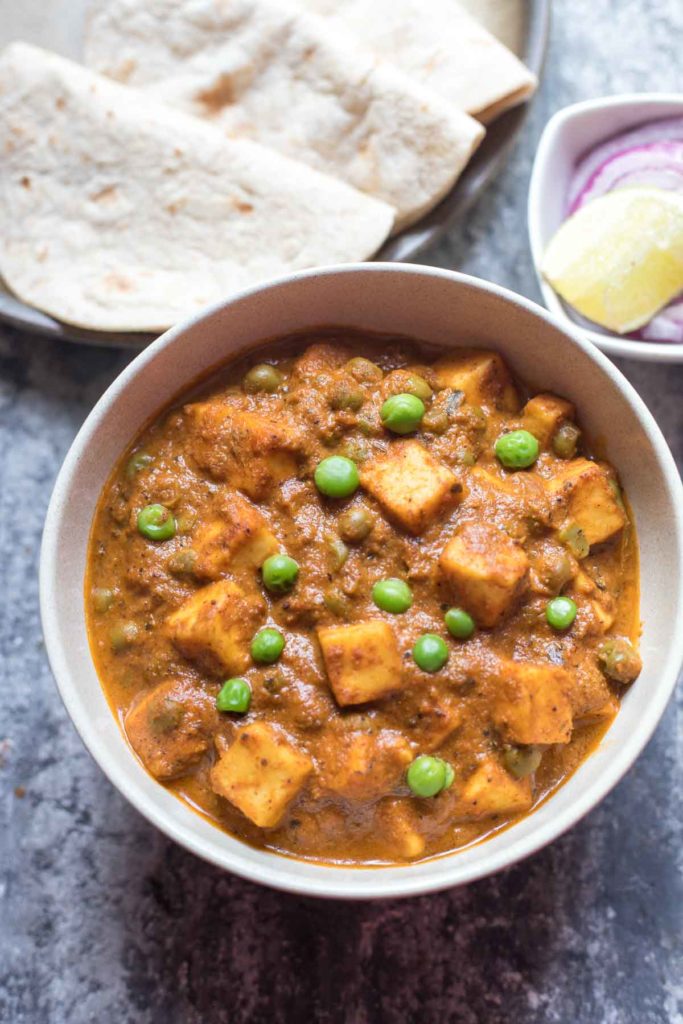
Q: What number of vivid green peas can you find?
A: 12